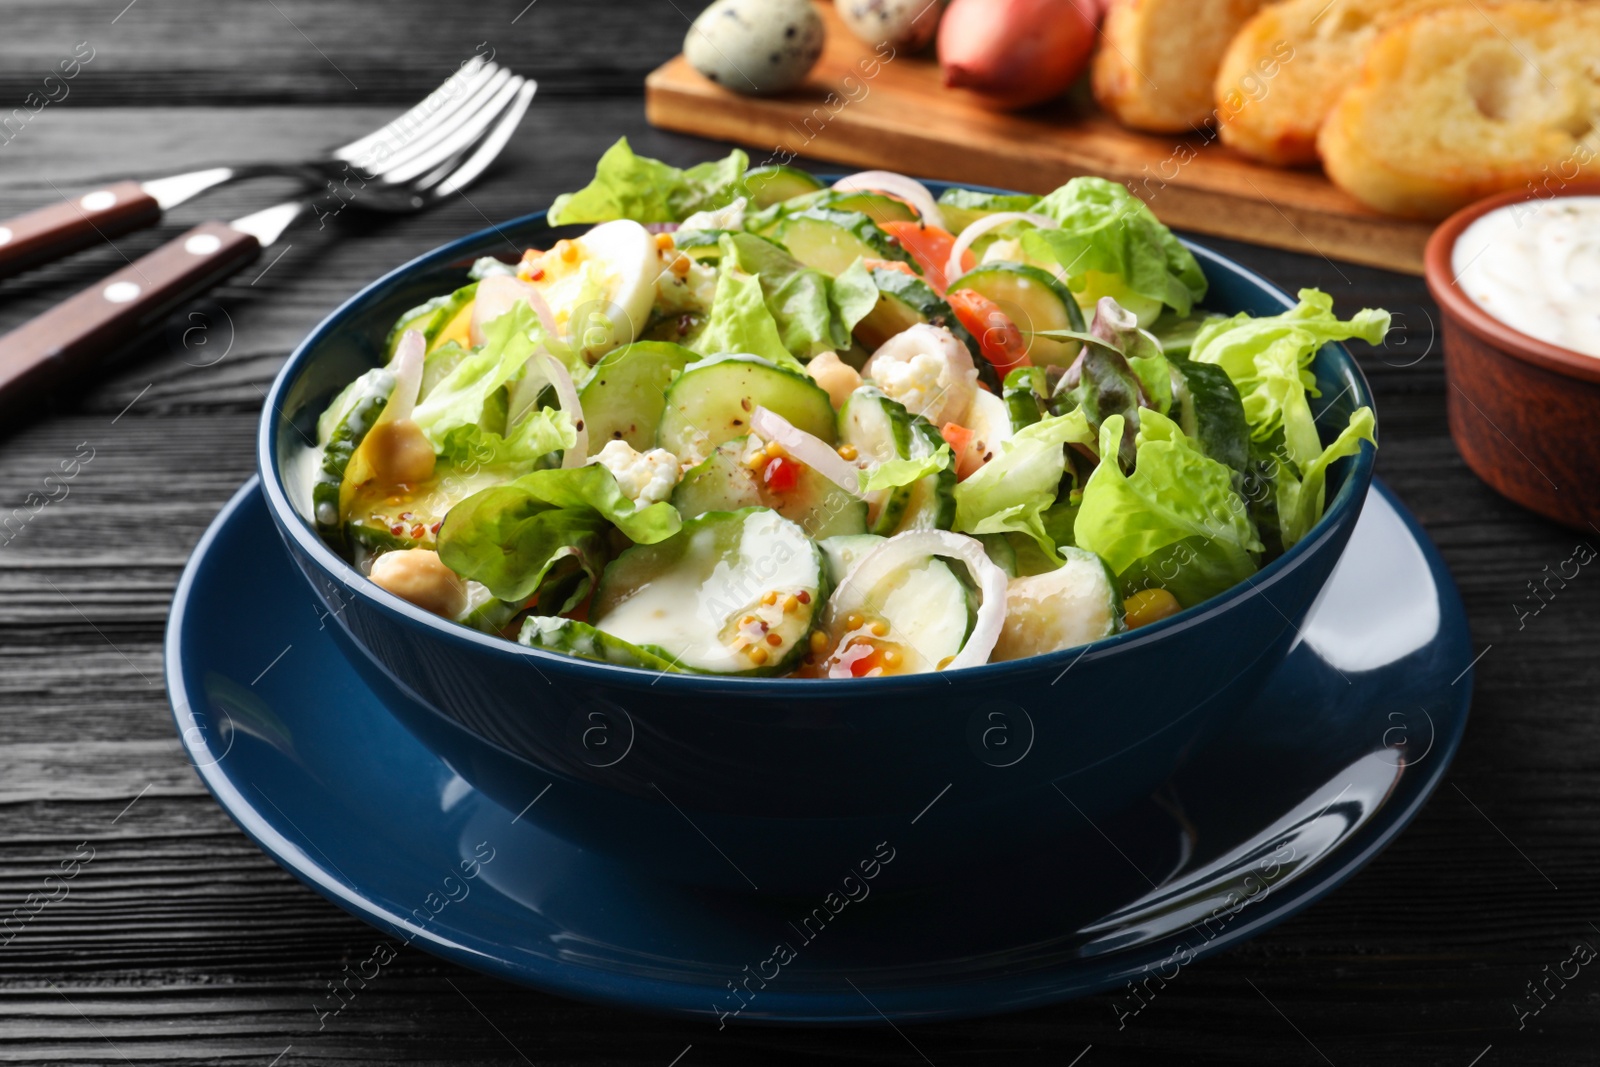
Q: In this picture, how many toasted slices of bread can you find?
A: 3